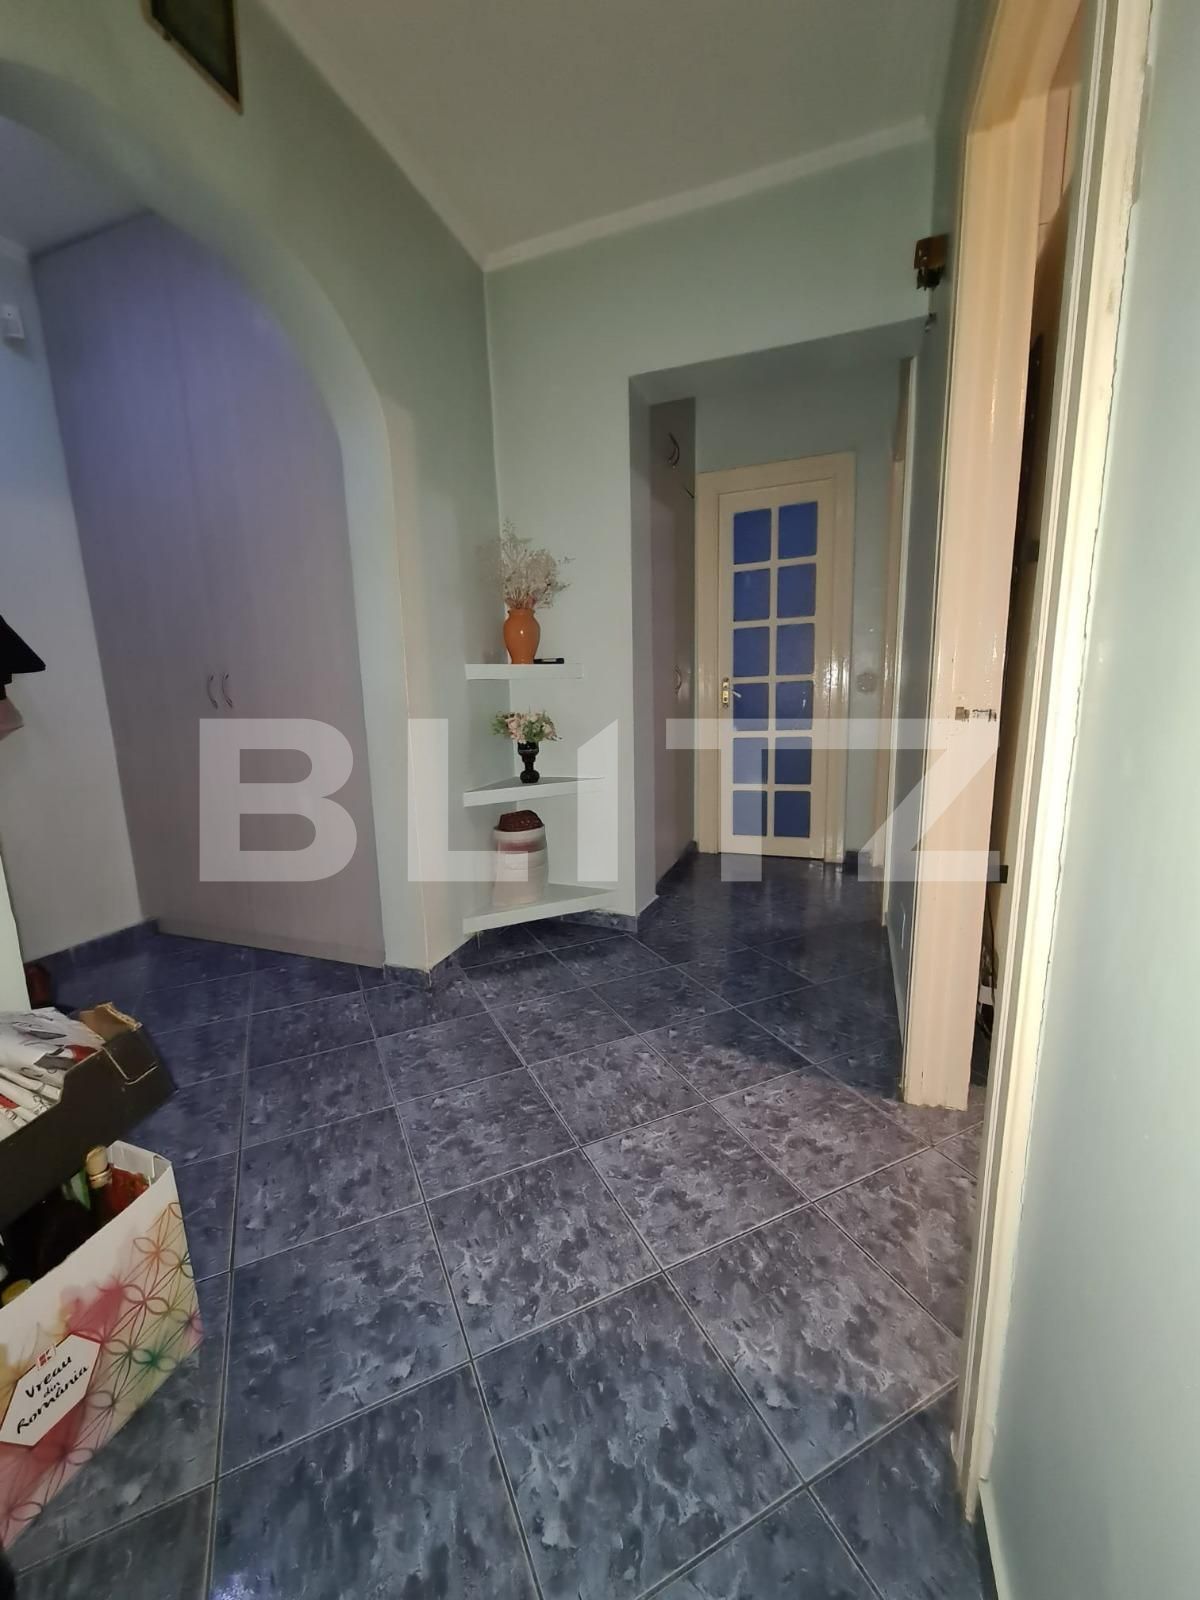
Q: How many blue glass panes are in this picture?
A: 12